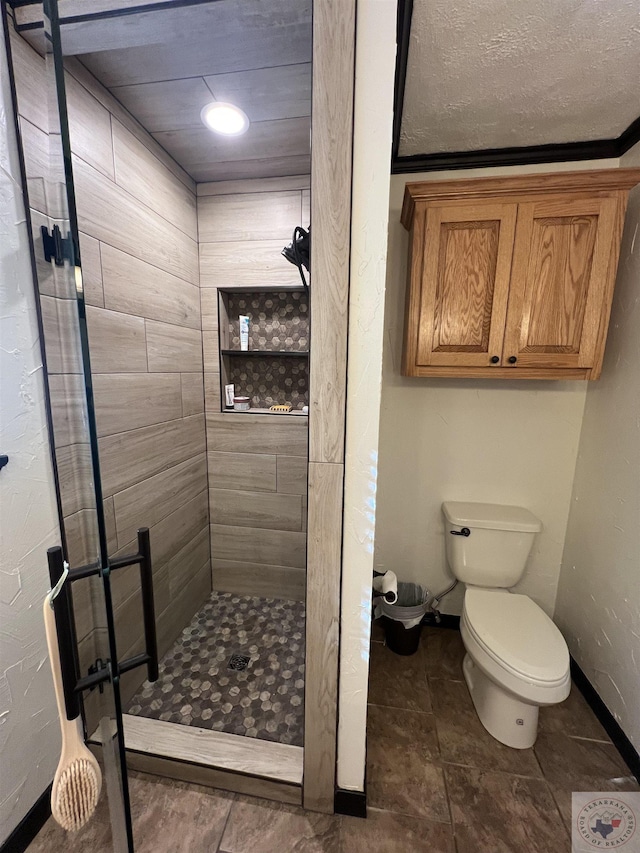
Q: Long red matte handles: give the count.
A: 0